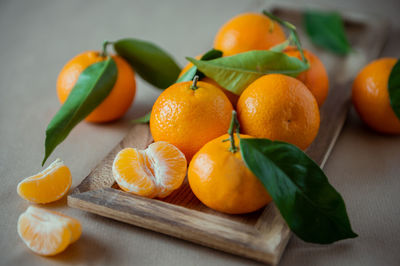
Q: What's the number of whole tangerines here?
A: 8